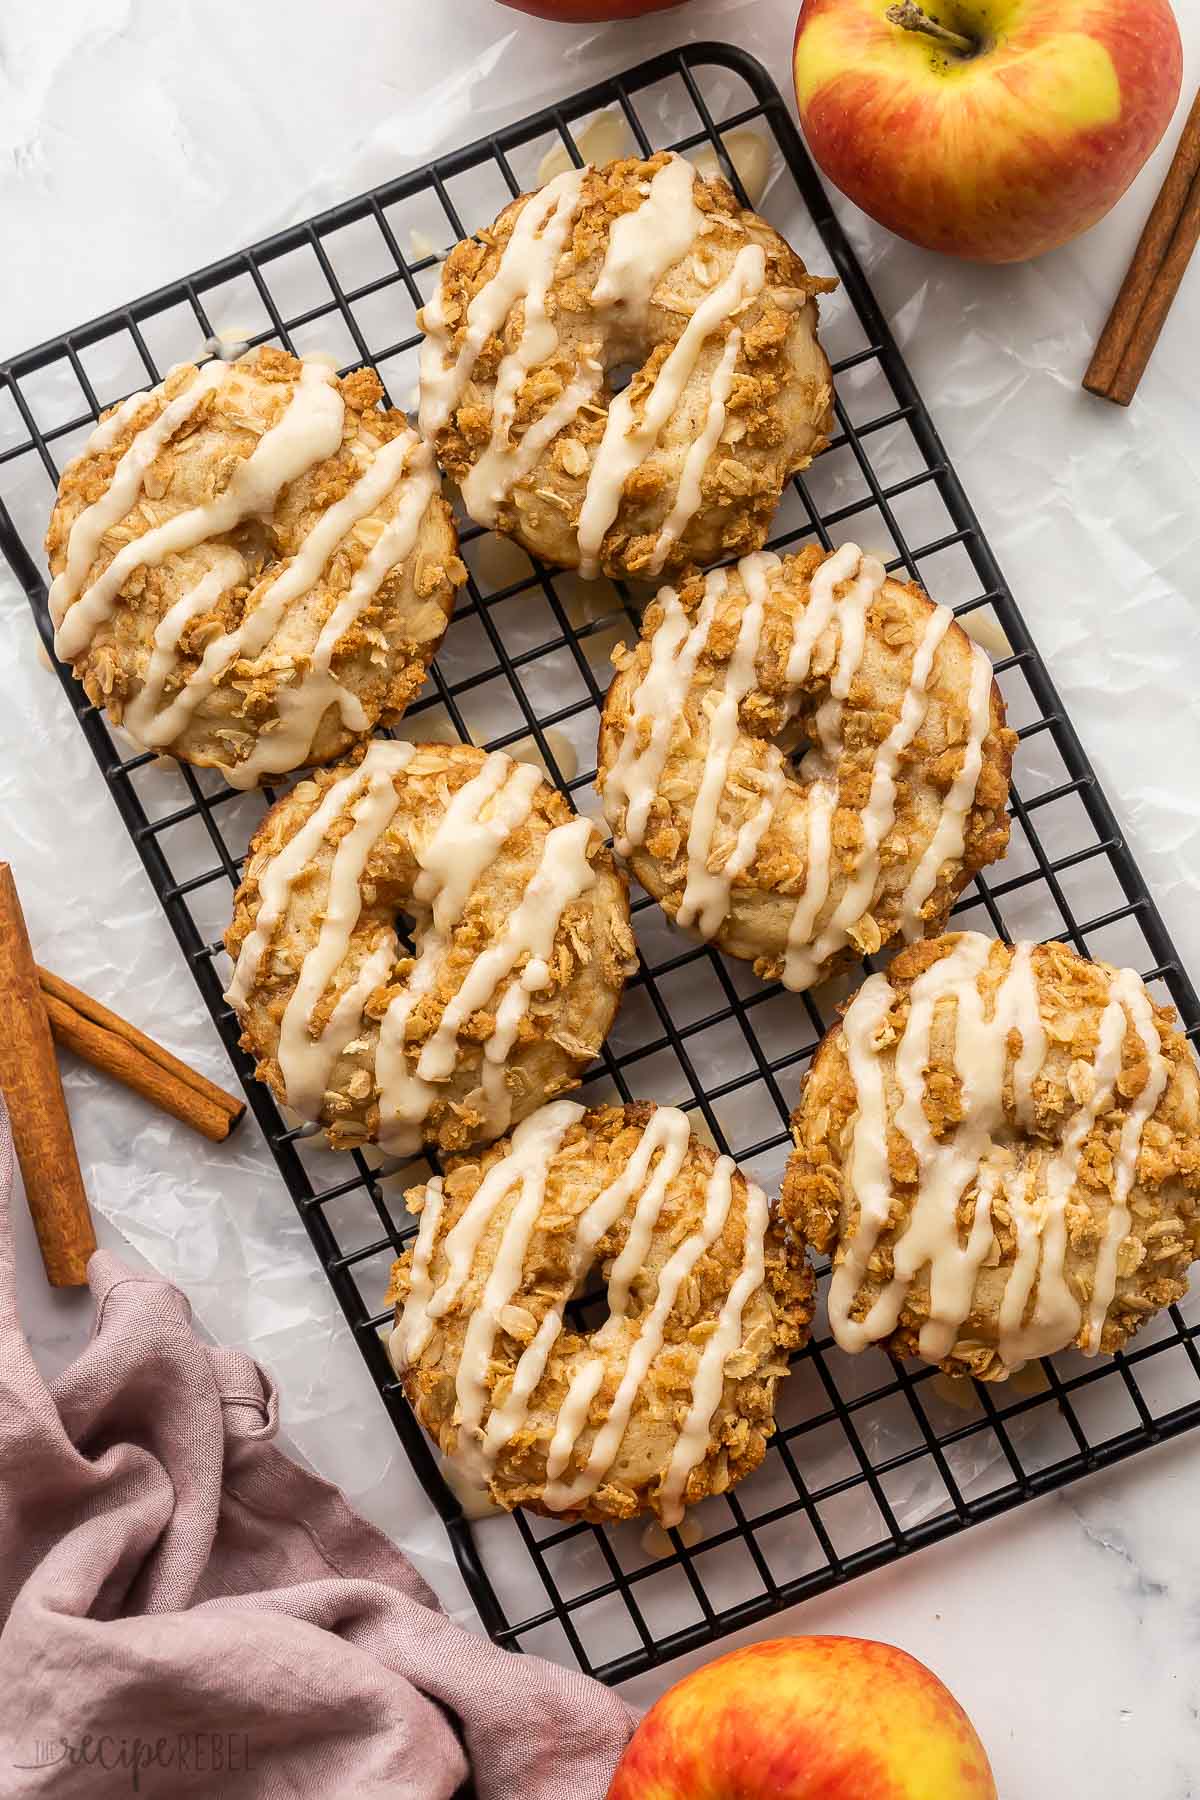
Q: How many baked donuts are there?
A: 6